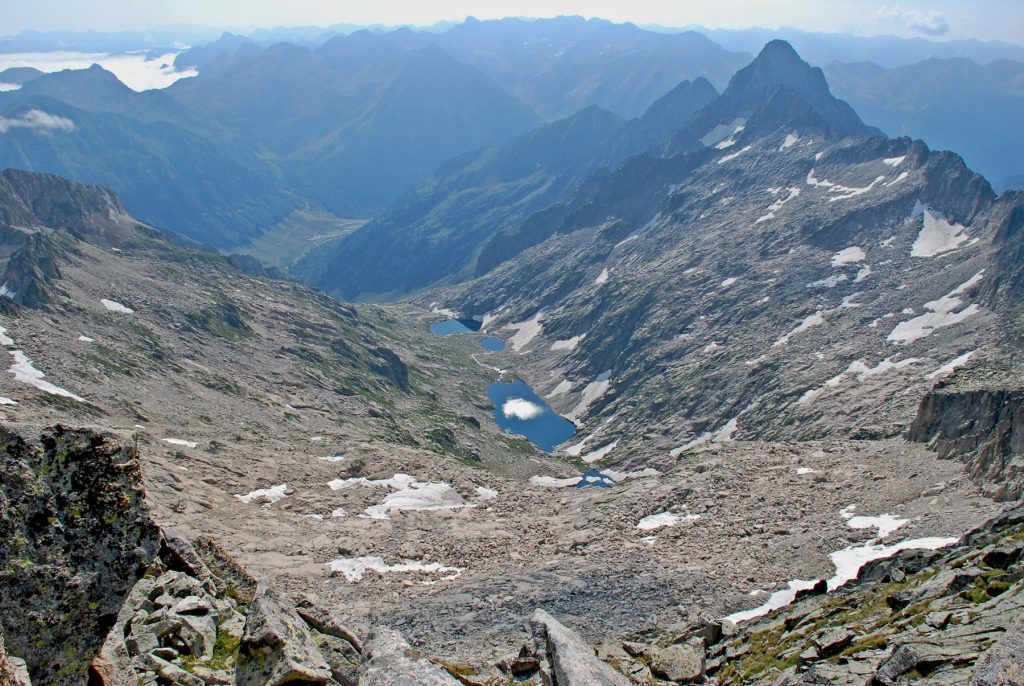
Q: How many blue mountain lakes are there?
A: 4